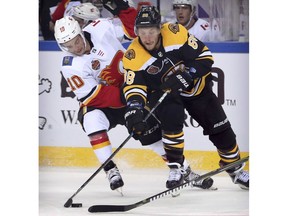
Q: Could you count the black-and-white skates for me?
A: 4